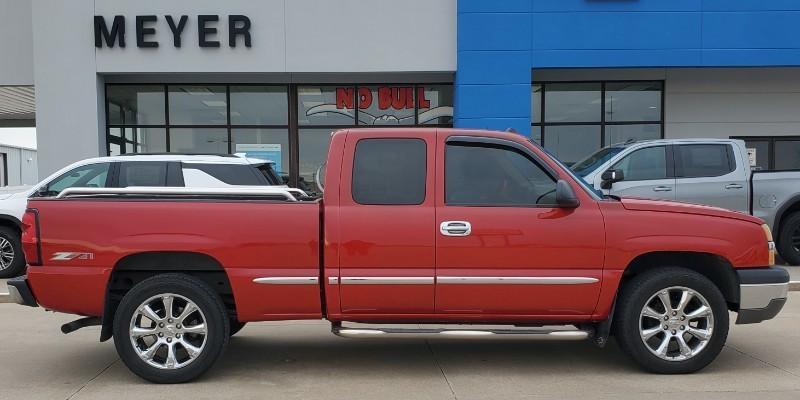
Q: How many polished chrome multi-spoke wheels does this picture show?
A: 2